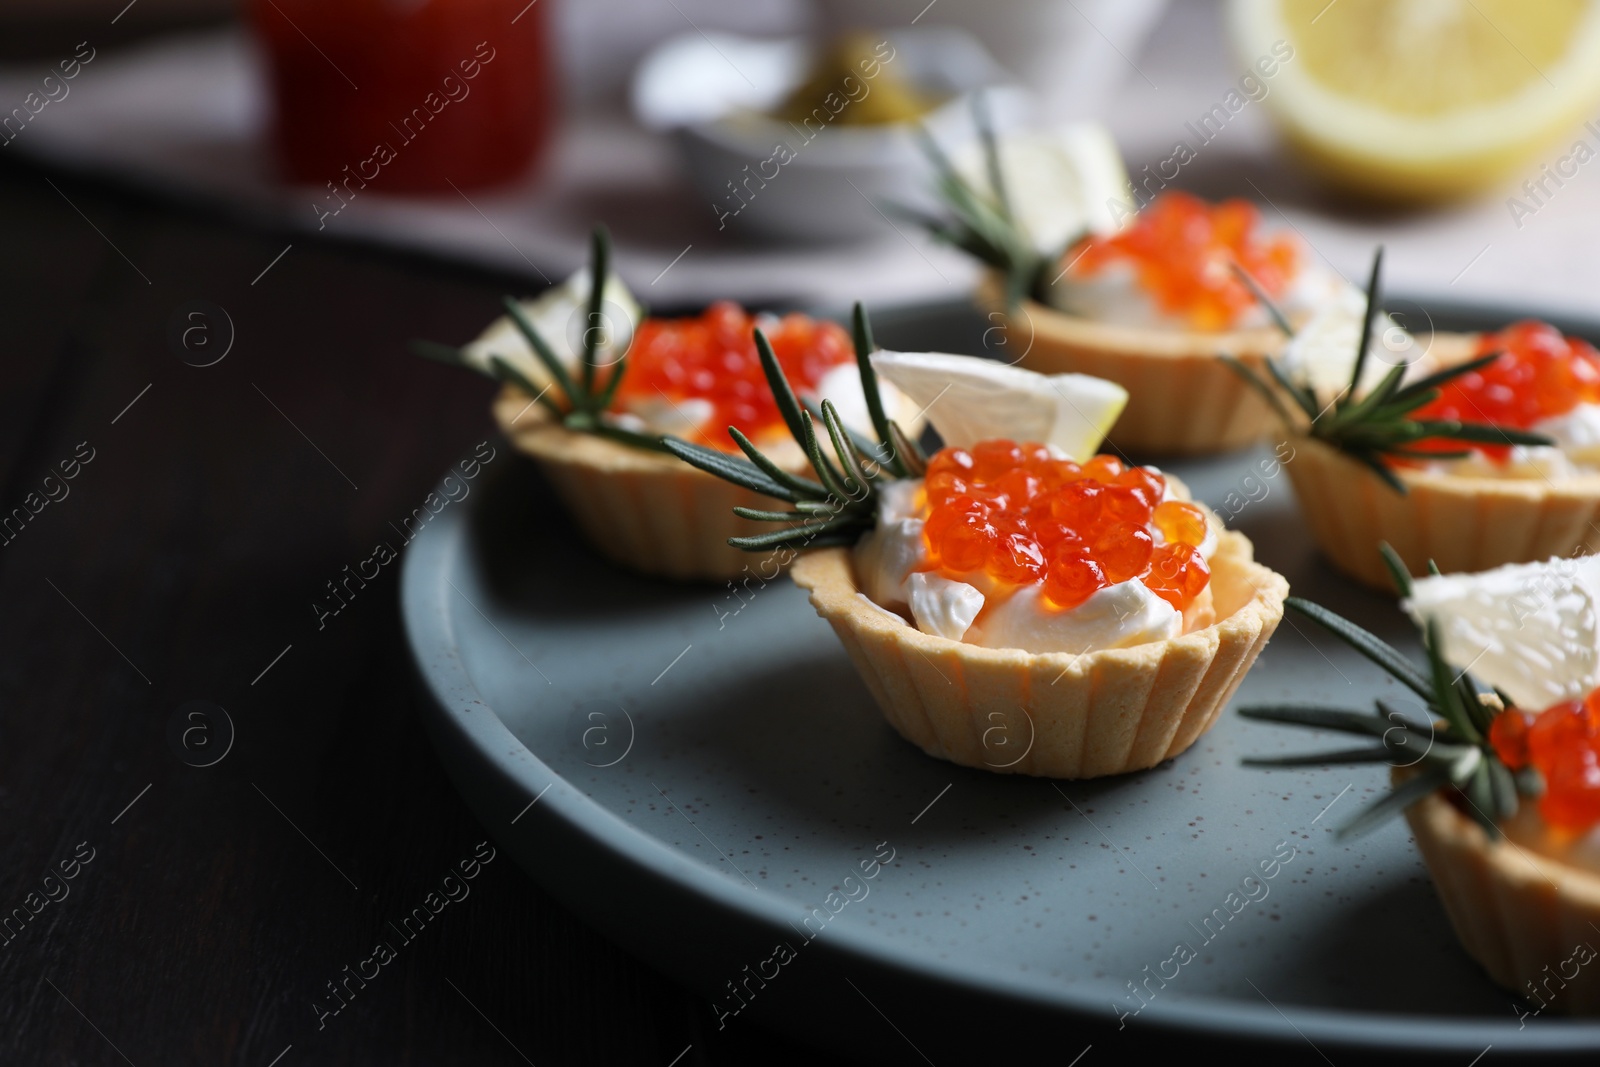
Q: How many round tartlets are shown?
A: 5